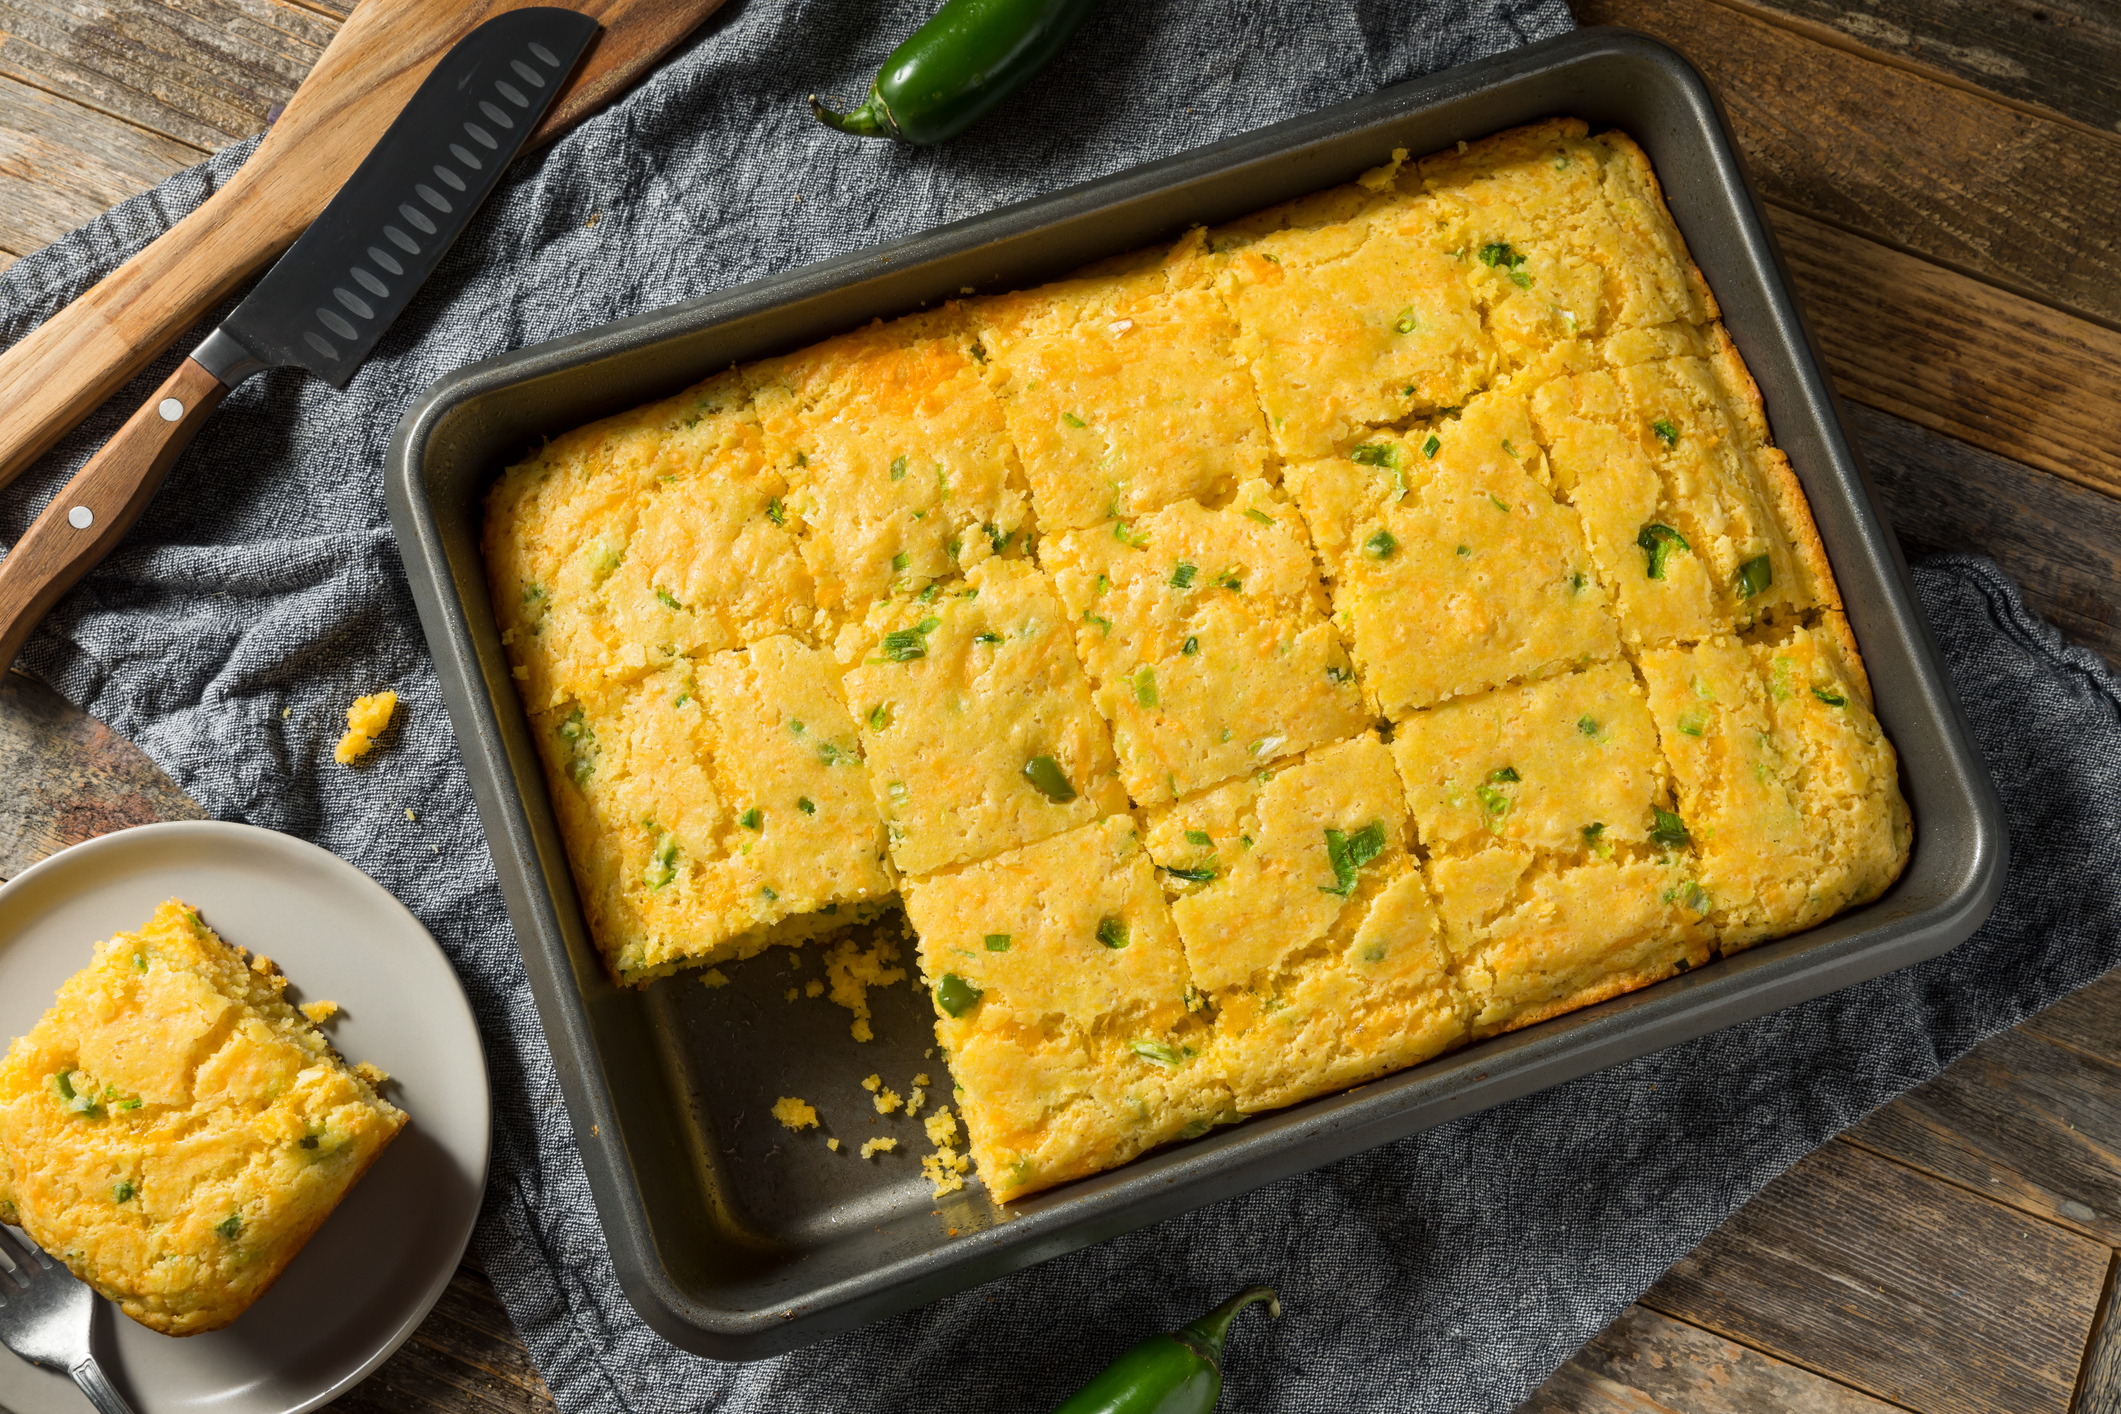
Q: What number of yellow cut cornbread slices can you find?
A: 15